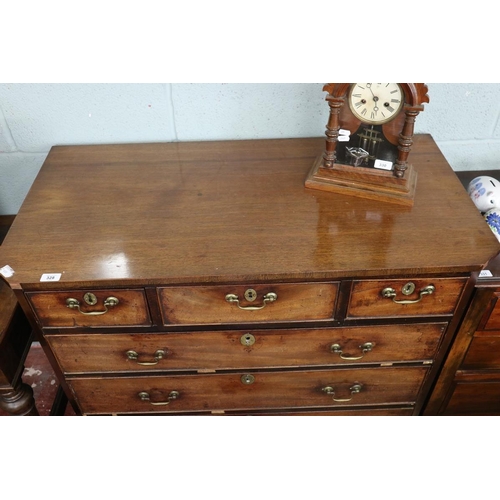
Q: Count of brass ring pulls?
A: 7